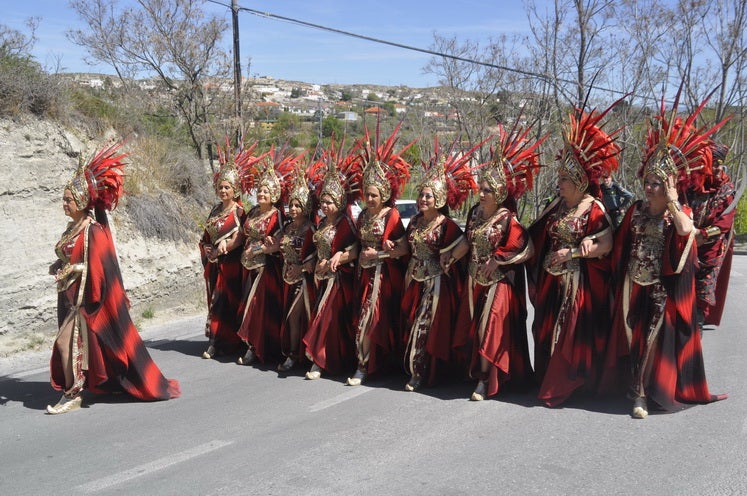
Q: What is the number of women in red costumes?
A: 10